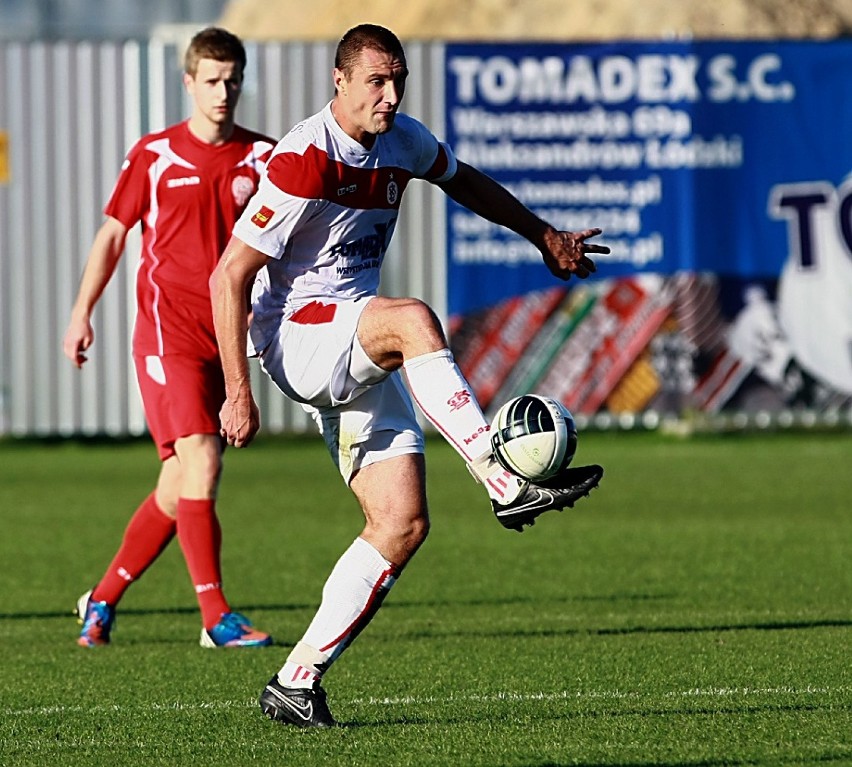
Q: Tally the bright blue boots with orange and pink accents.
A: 2